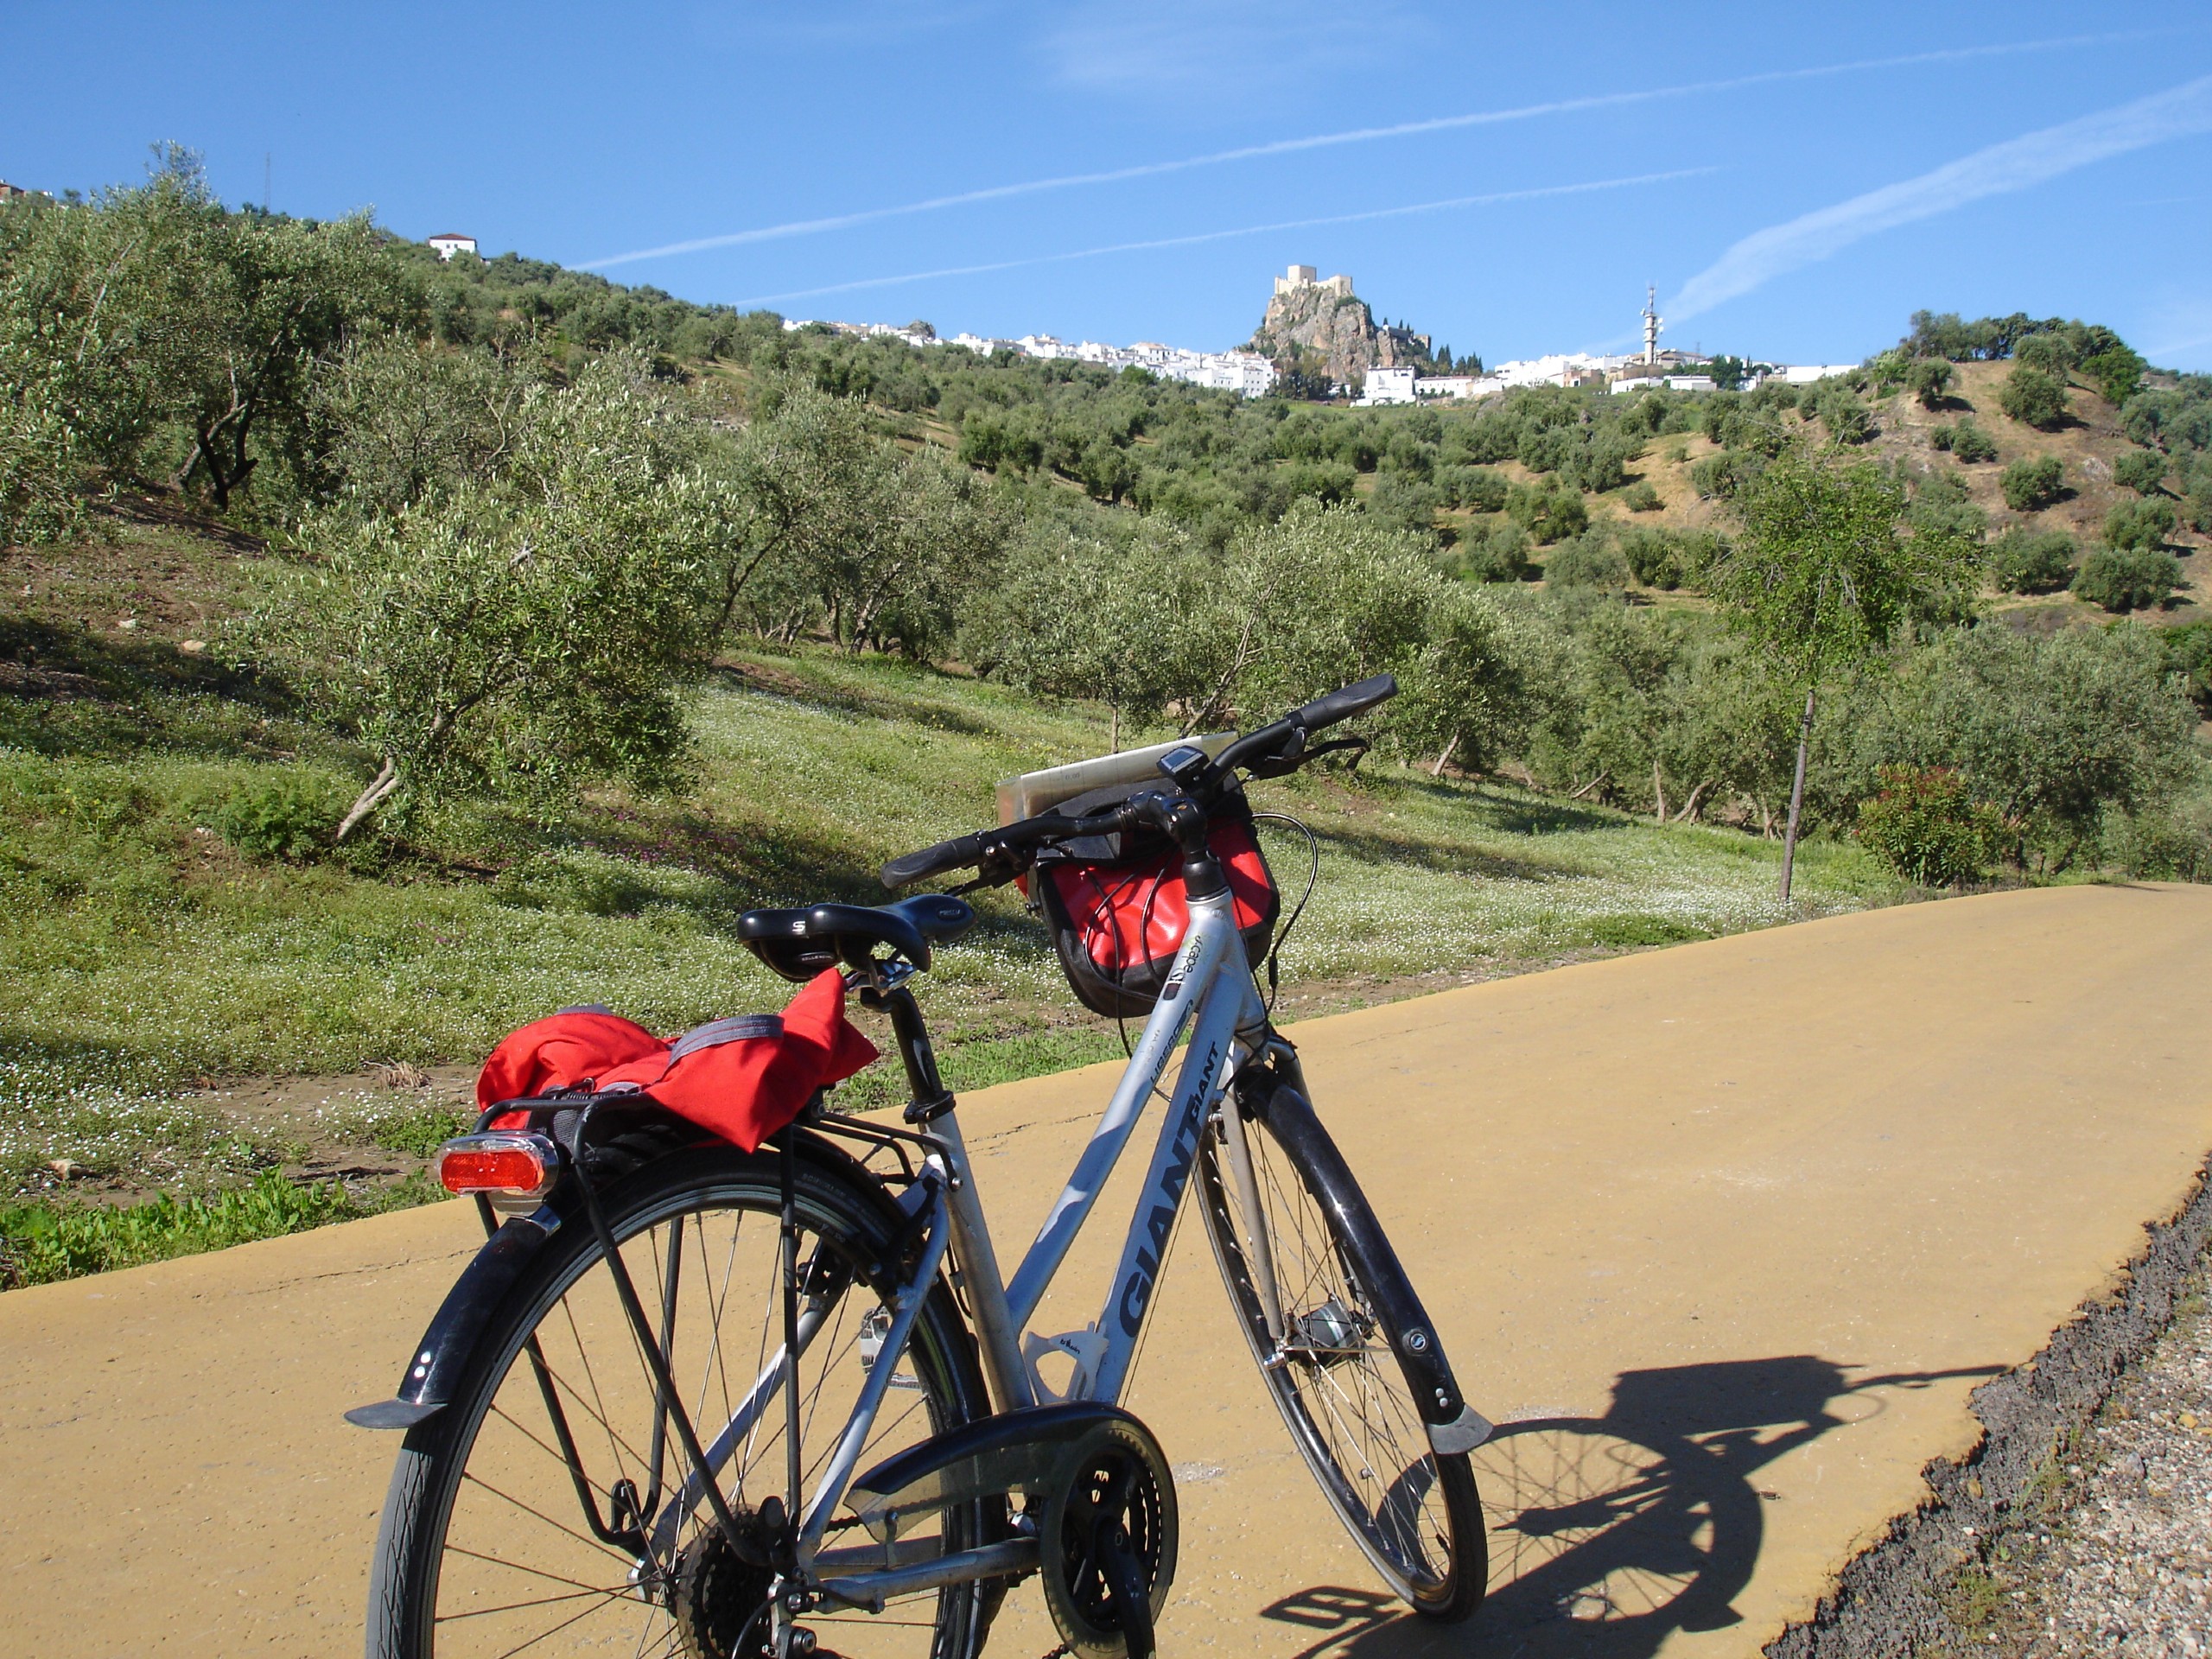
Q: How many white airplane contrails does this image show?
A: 3